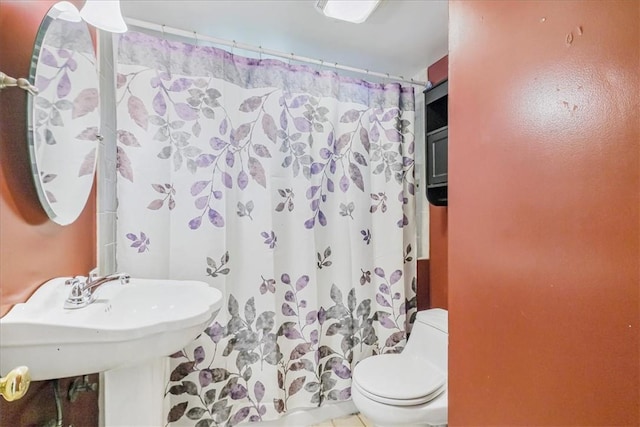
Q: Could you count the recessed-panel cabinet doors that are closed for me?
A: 1